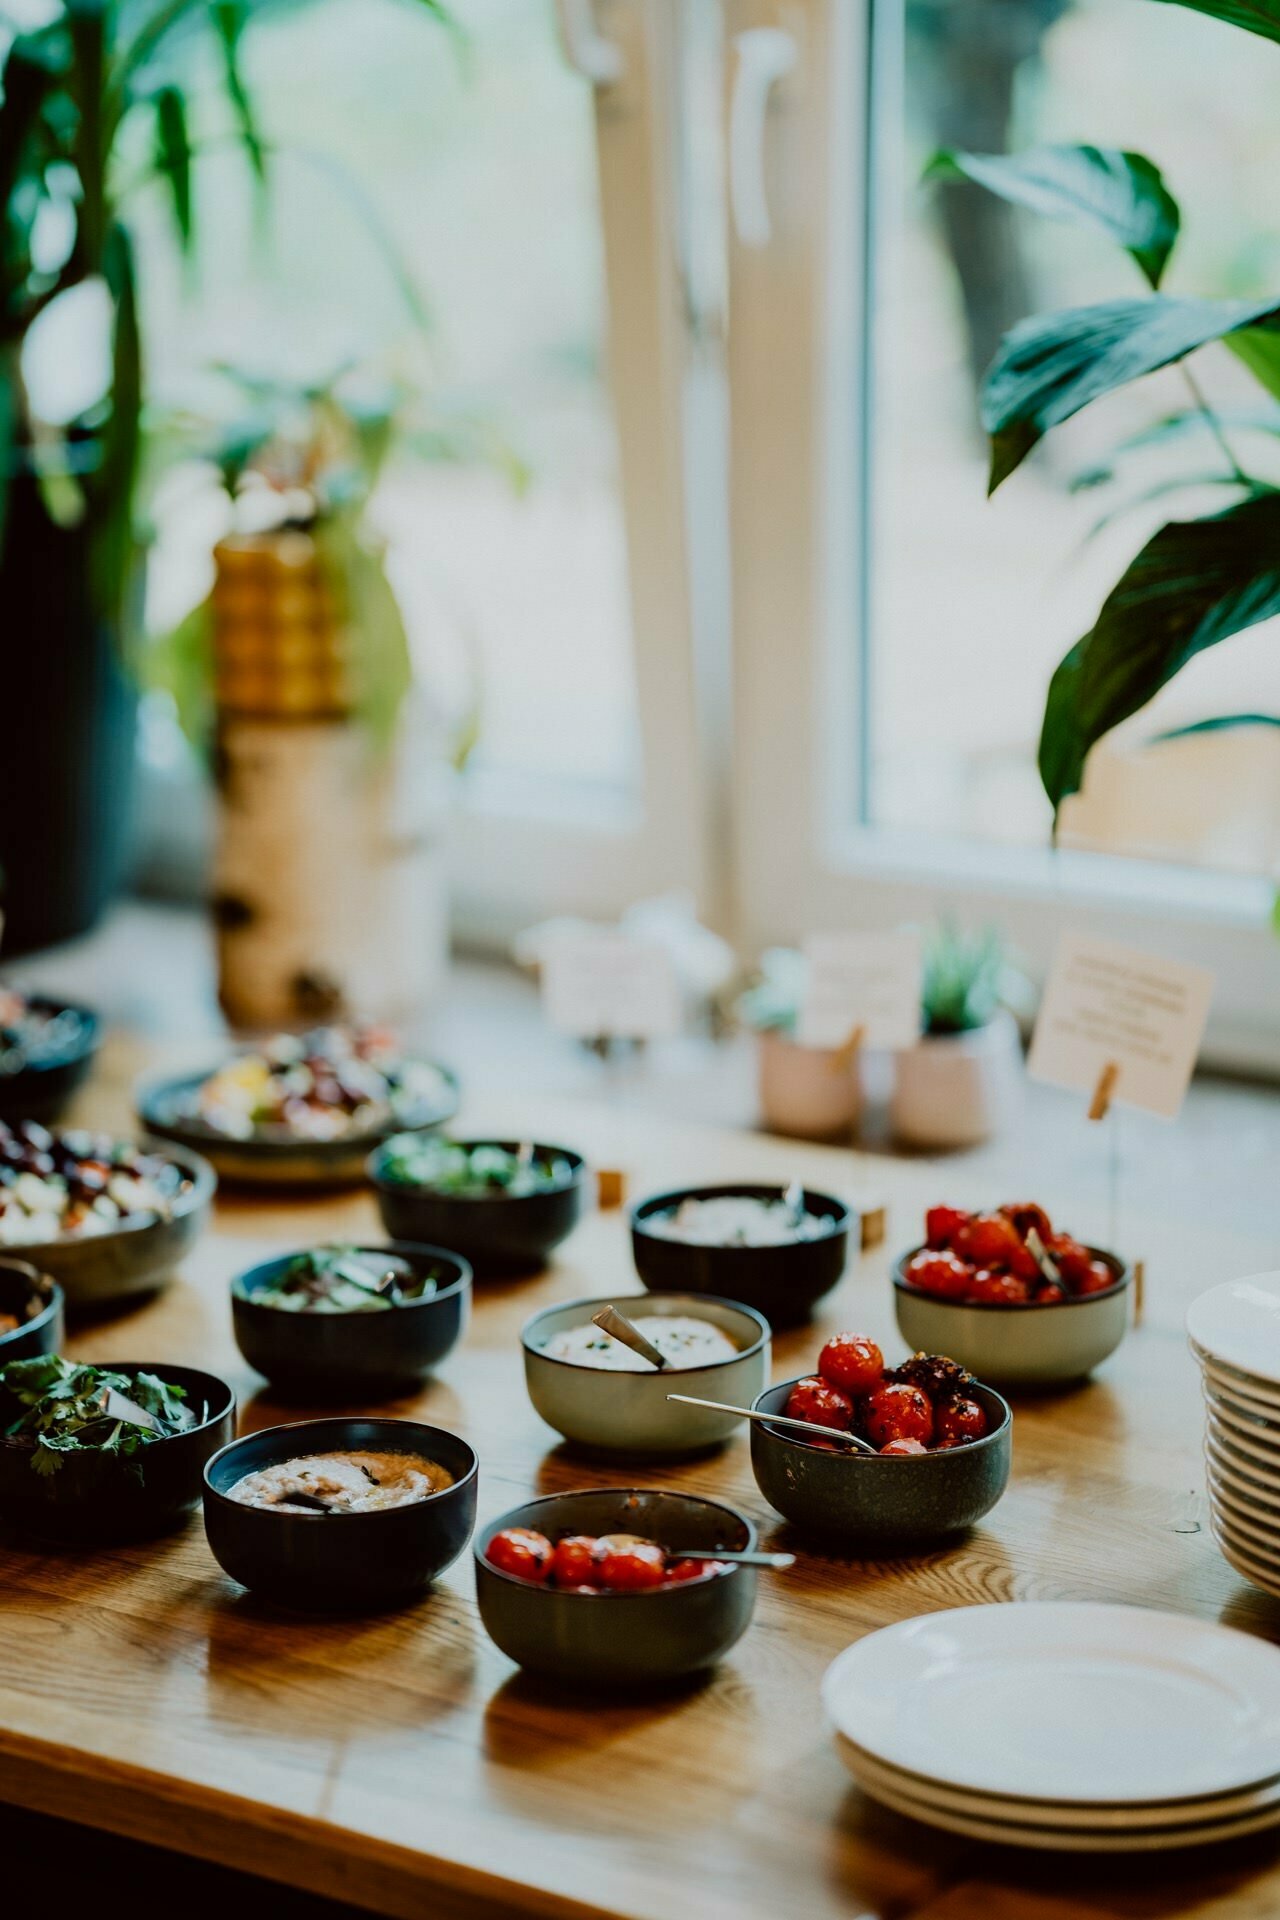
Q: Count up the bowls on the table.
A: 13